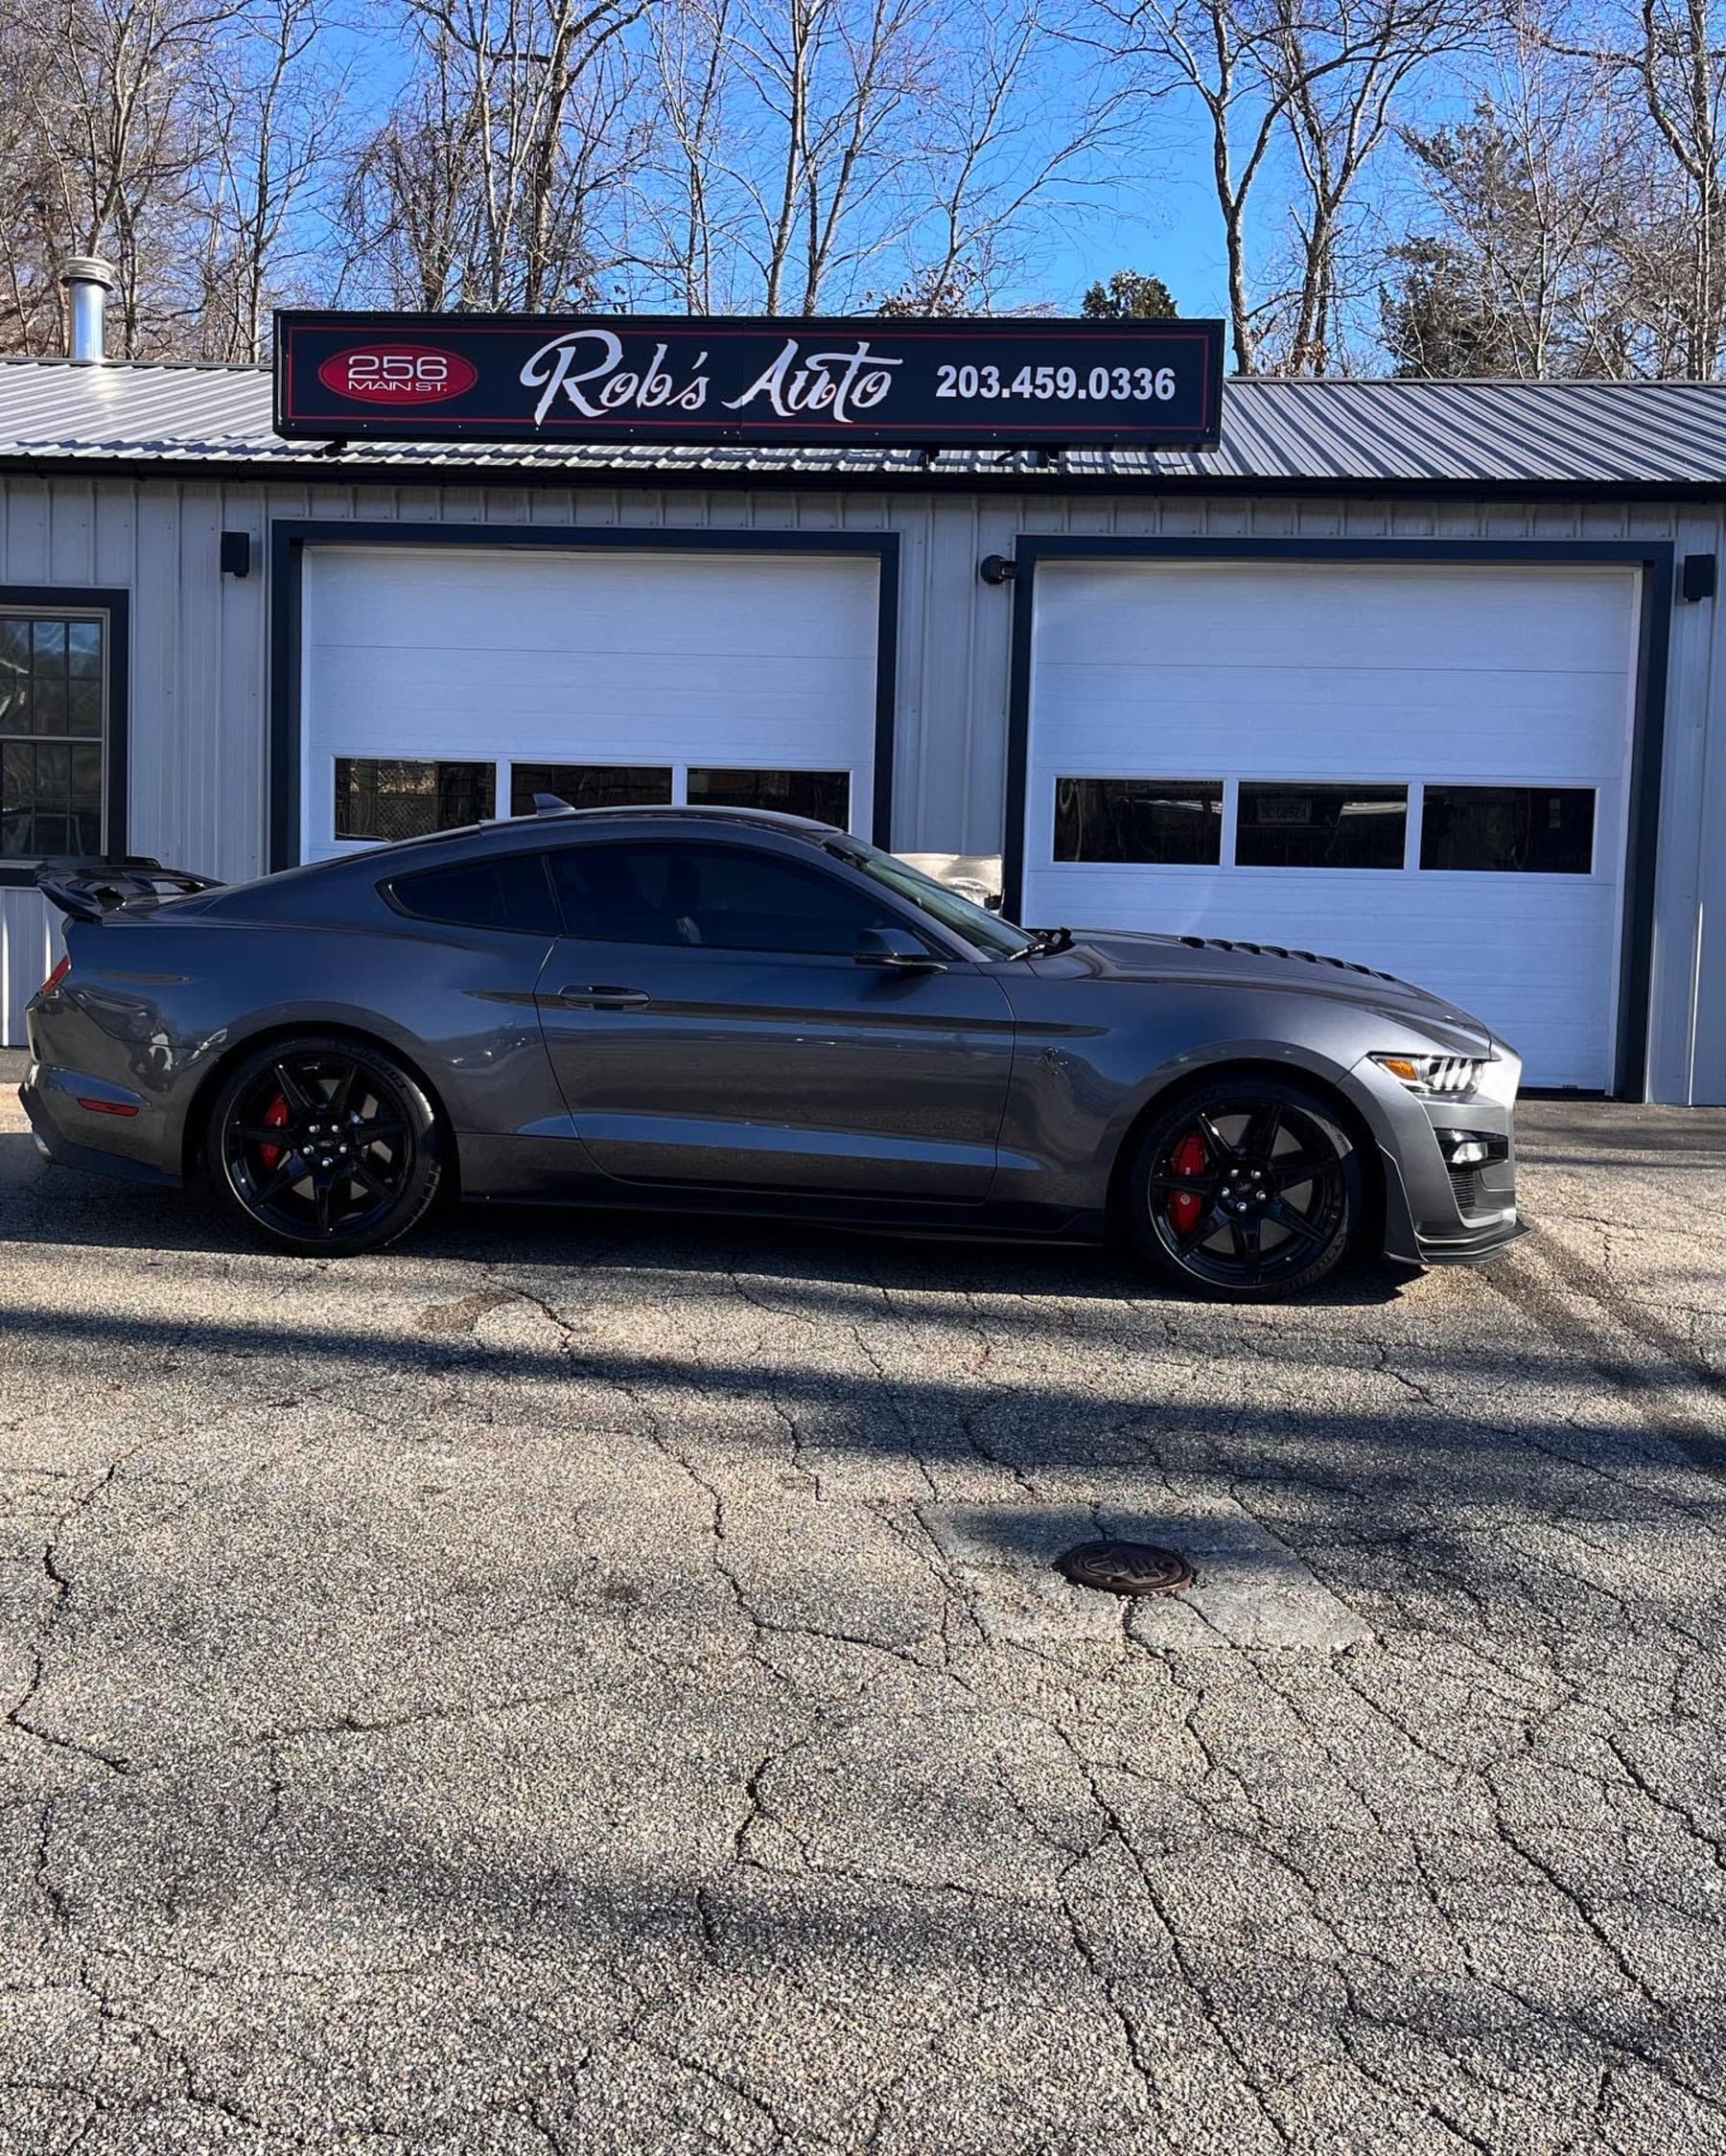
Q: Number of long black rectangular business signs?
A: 1